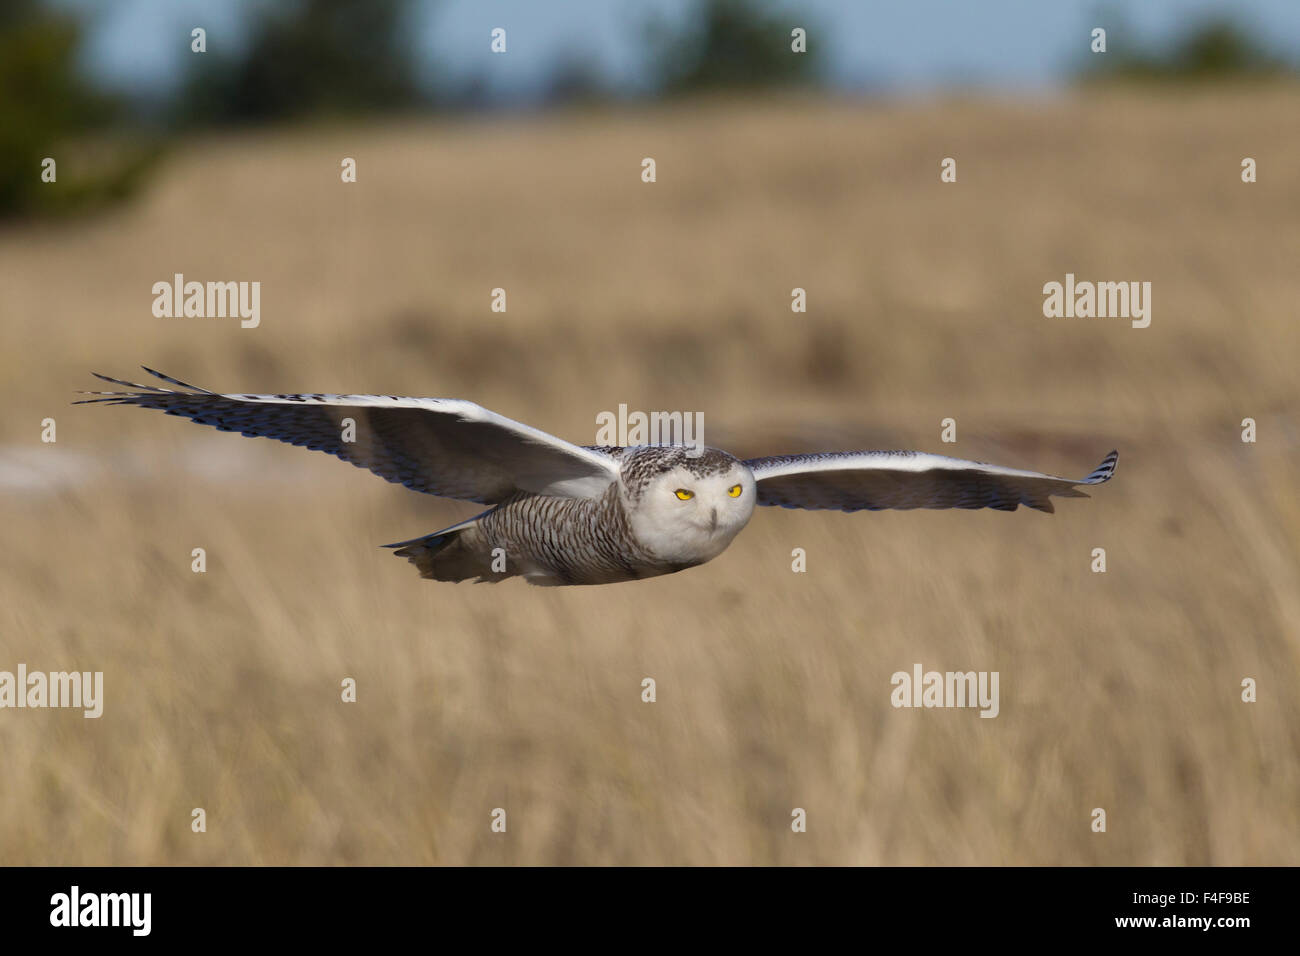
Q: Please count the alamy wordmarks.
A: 6